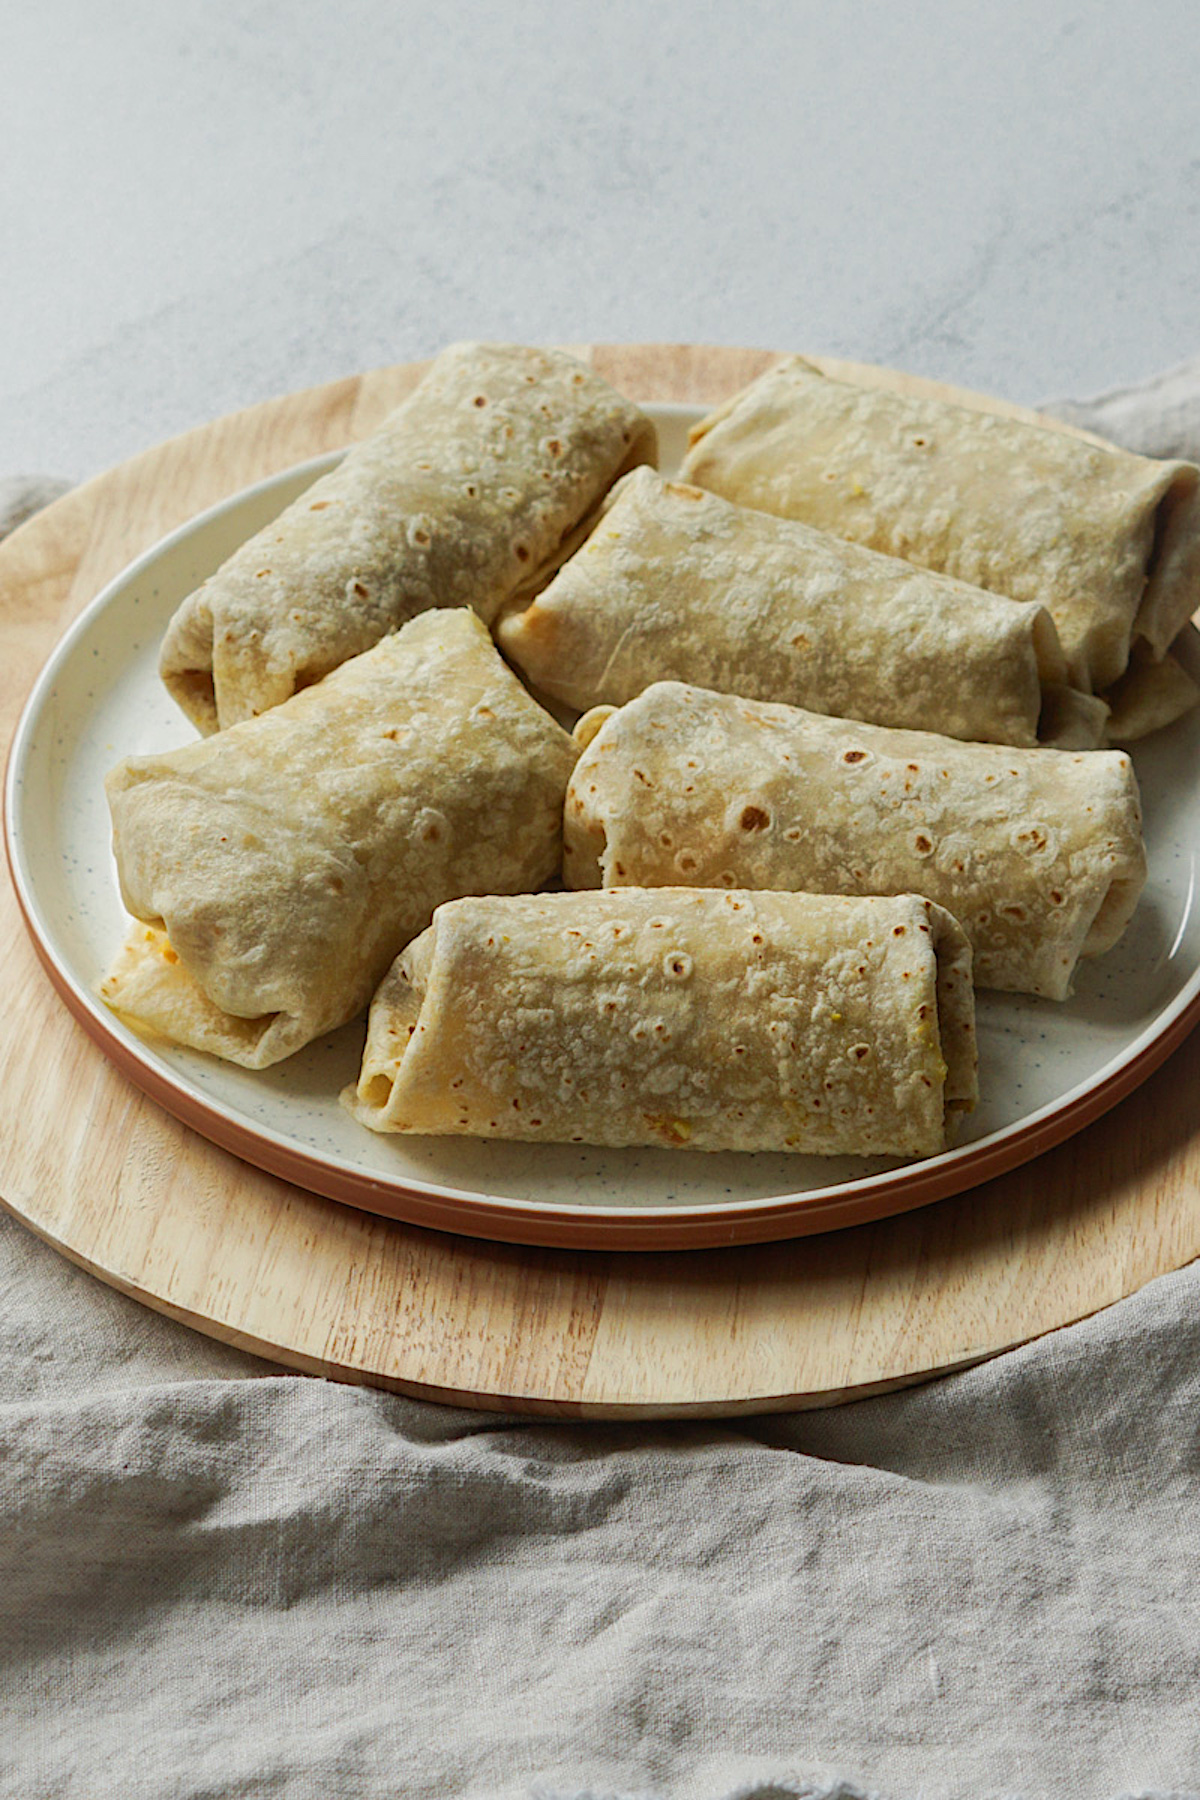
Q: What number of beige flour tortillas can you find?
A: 6